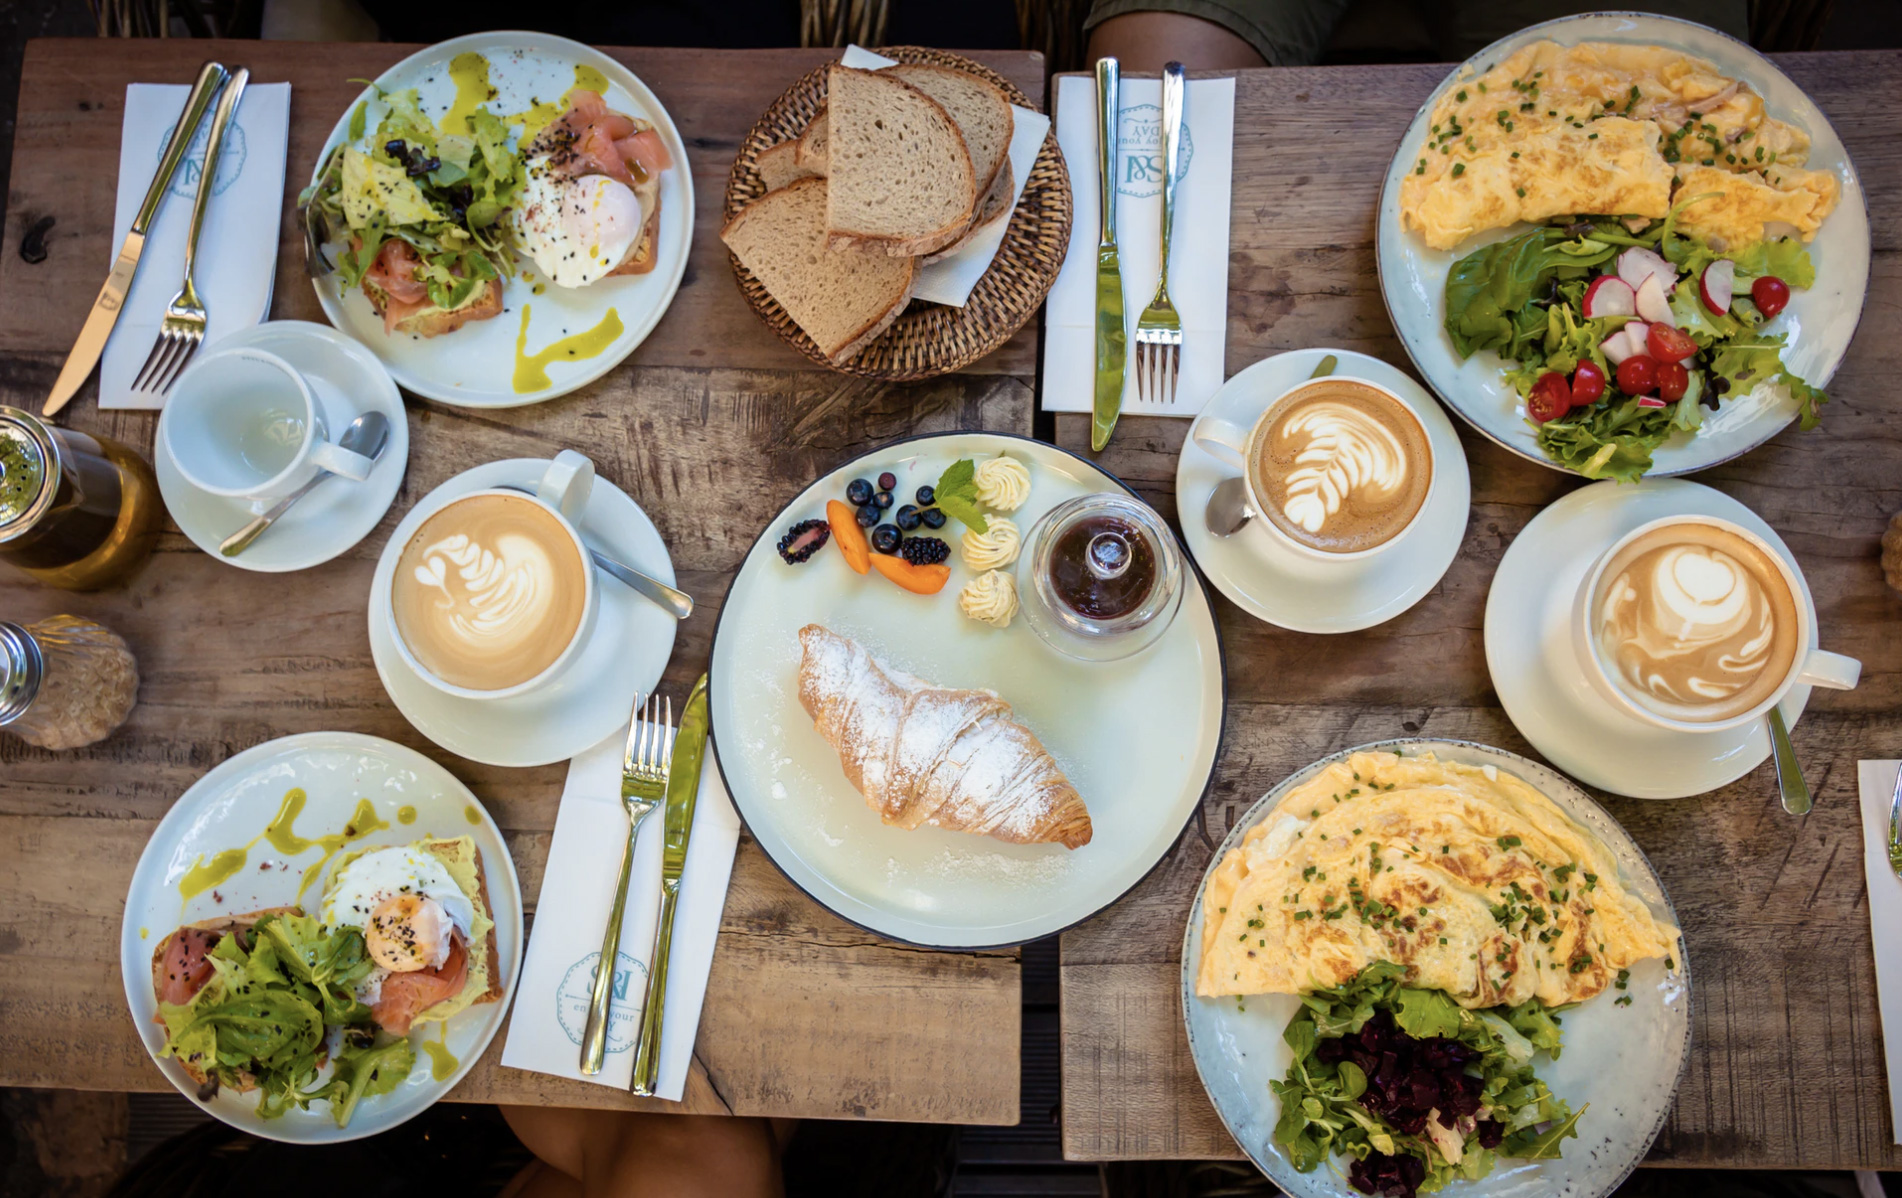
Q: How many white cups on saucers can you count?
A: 4